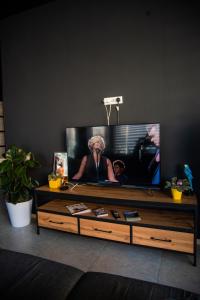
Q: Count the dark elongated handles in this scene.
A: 3